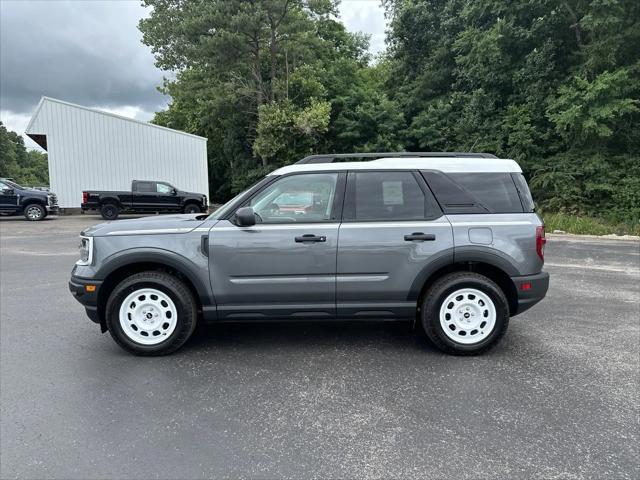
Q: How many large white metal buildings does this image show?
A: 1